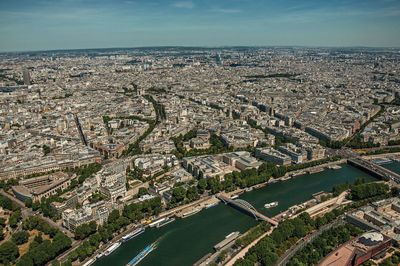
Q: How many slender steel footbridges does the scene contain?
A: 1